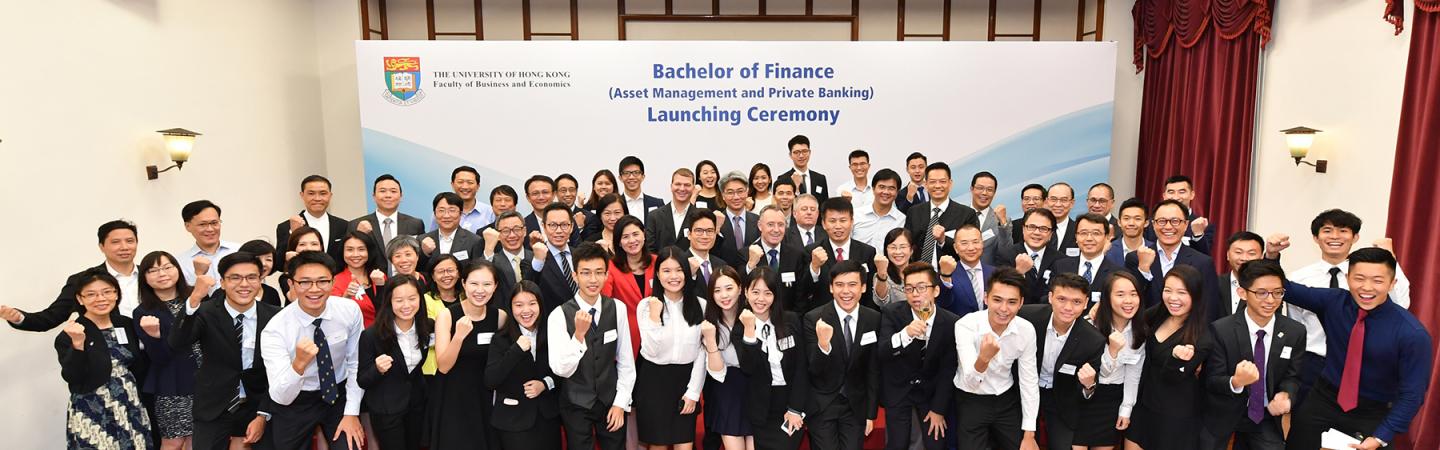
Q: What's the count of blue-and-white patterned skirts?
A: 1